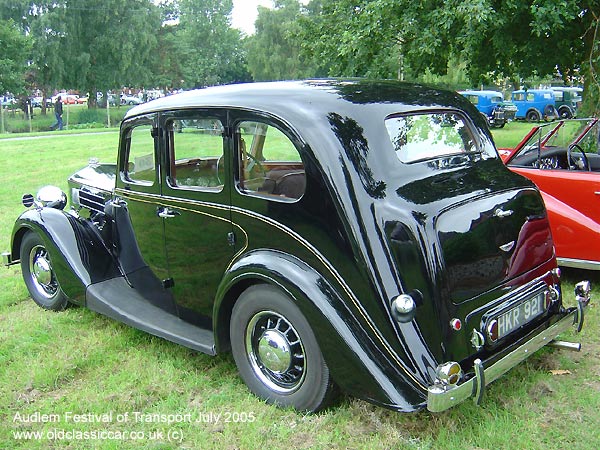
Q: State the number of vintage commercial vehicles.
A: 3